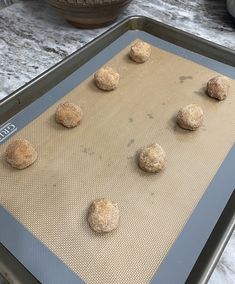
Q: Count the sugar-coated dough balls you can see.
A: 8